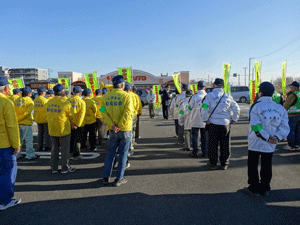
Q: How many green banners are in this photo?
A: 11